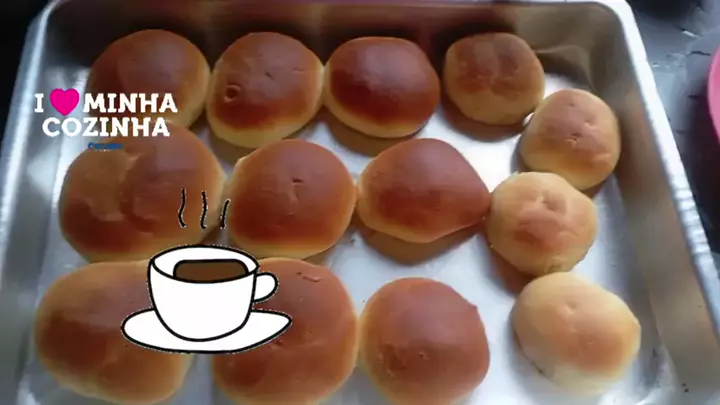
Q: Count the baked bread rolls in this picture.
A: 13